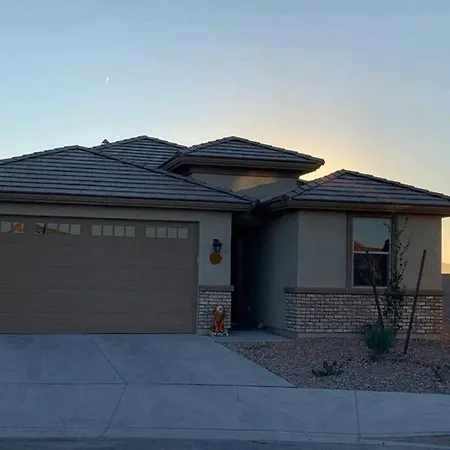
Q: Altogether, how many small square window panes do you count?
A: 14